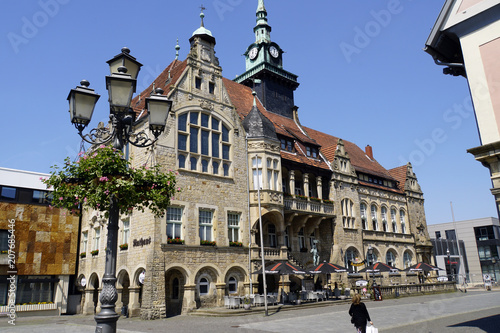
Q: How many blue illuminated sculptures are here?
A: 0